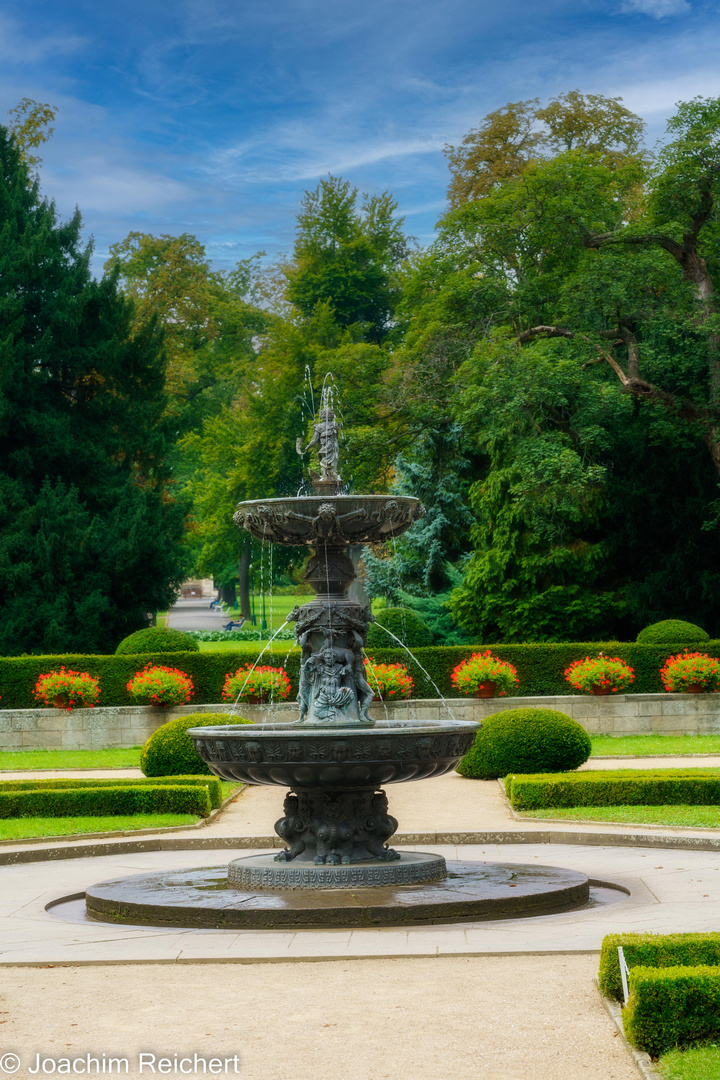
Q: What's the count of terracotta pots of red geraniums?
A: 7